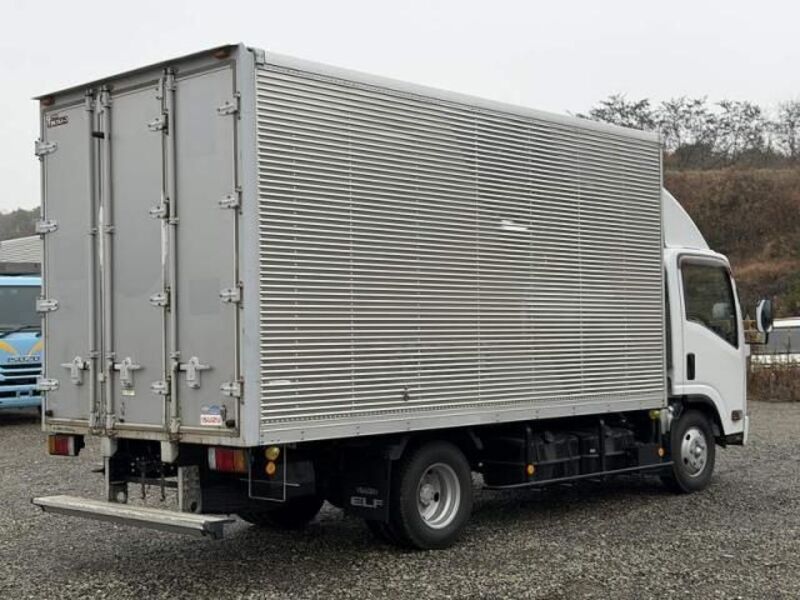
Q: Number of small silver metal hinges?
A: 12